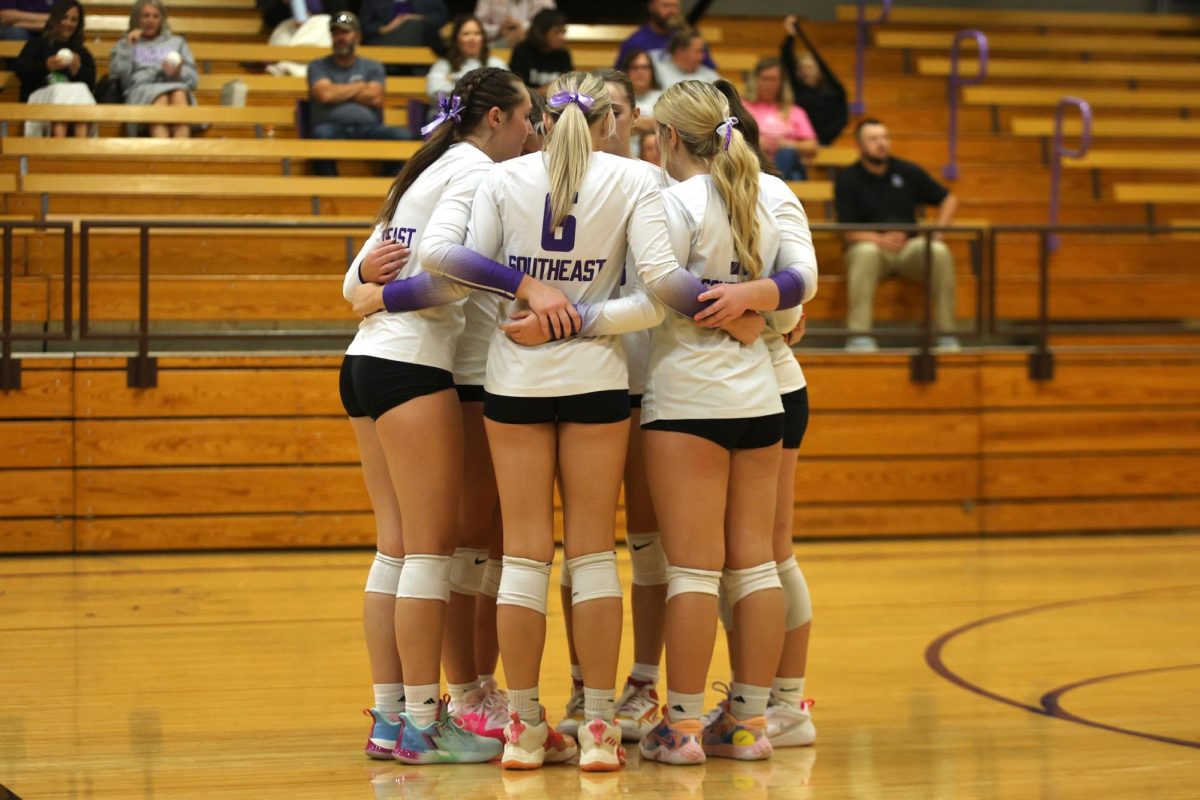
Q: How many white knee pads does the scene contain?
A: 12